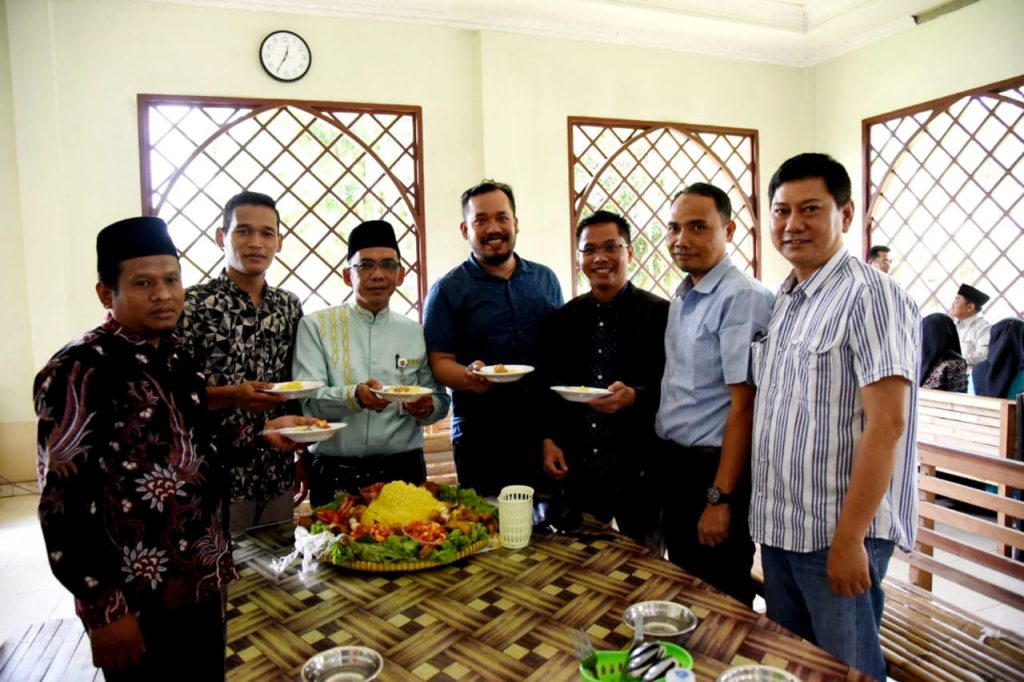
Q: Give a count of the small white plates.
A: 5